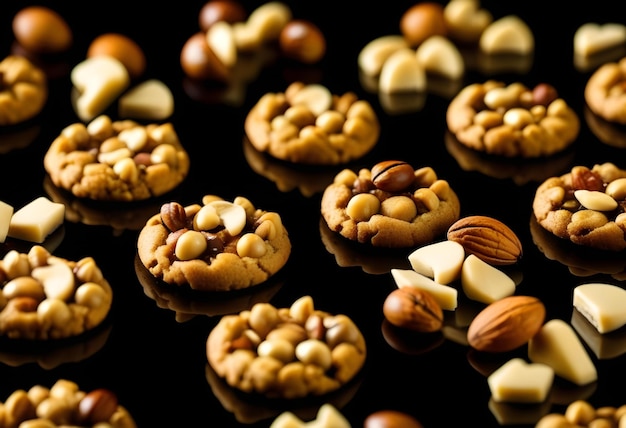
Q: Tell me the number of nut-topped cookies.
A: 12